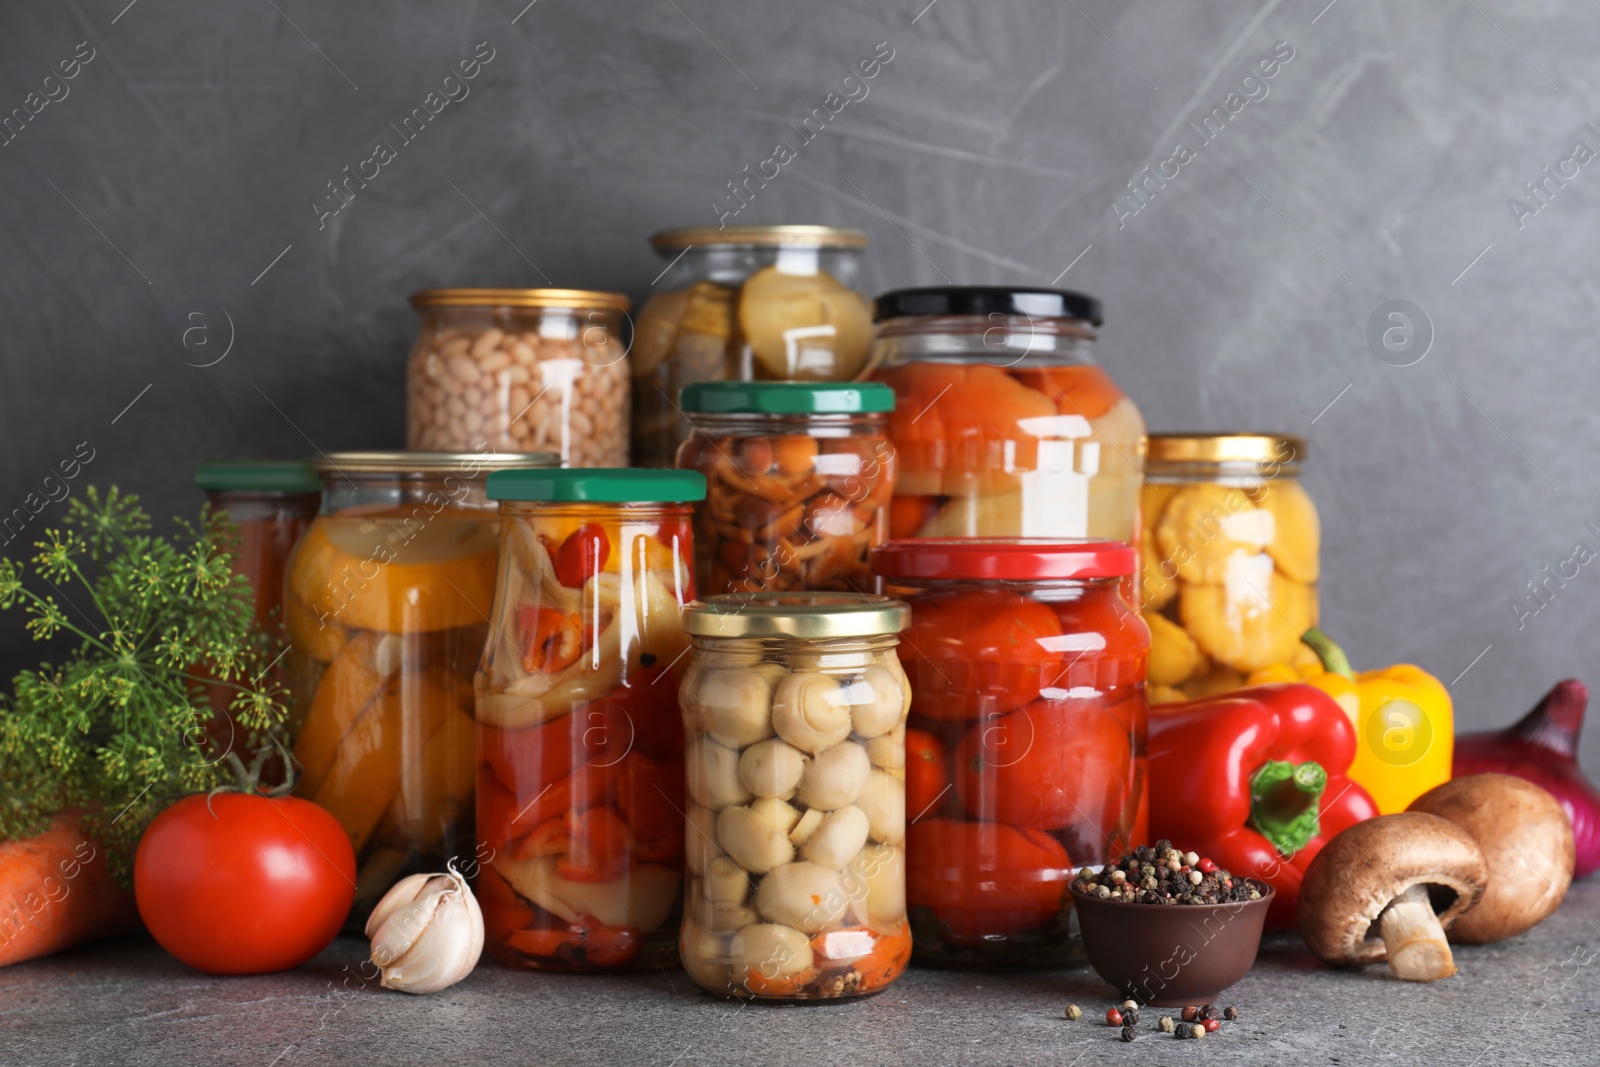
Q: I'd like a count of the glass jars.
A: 10